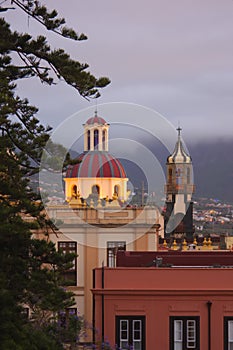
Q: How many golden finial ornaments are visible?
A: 6